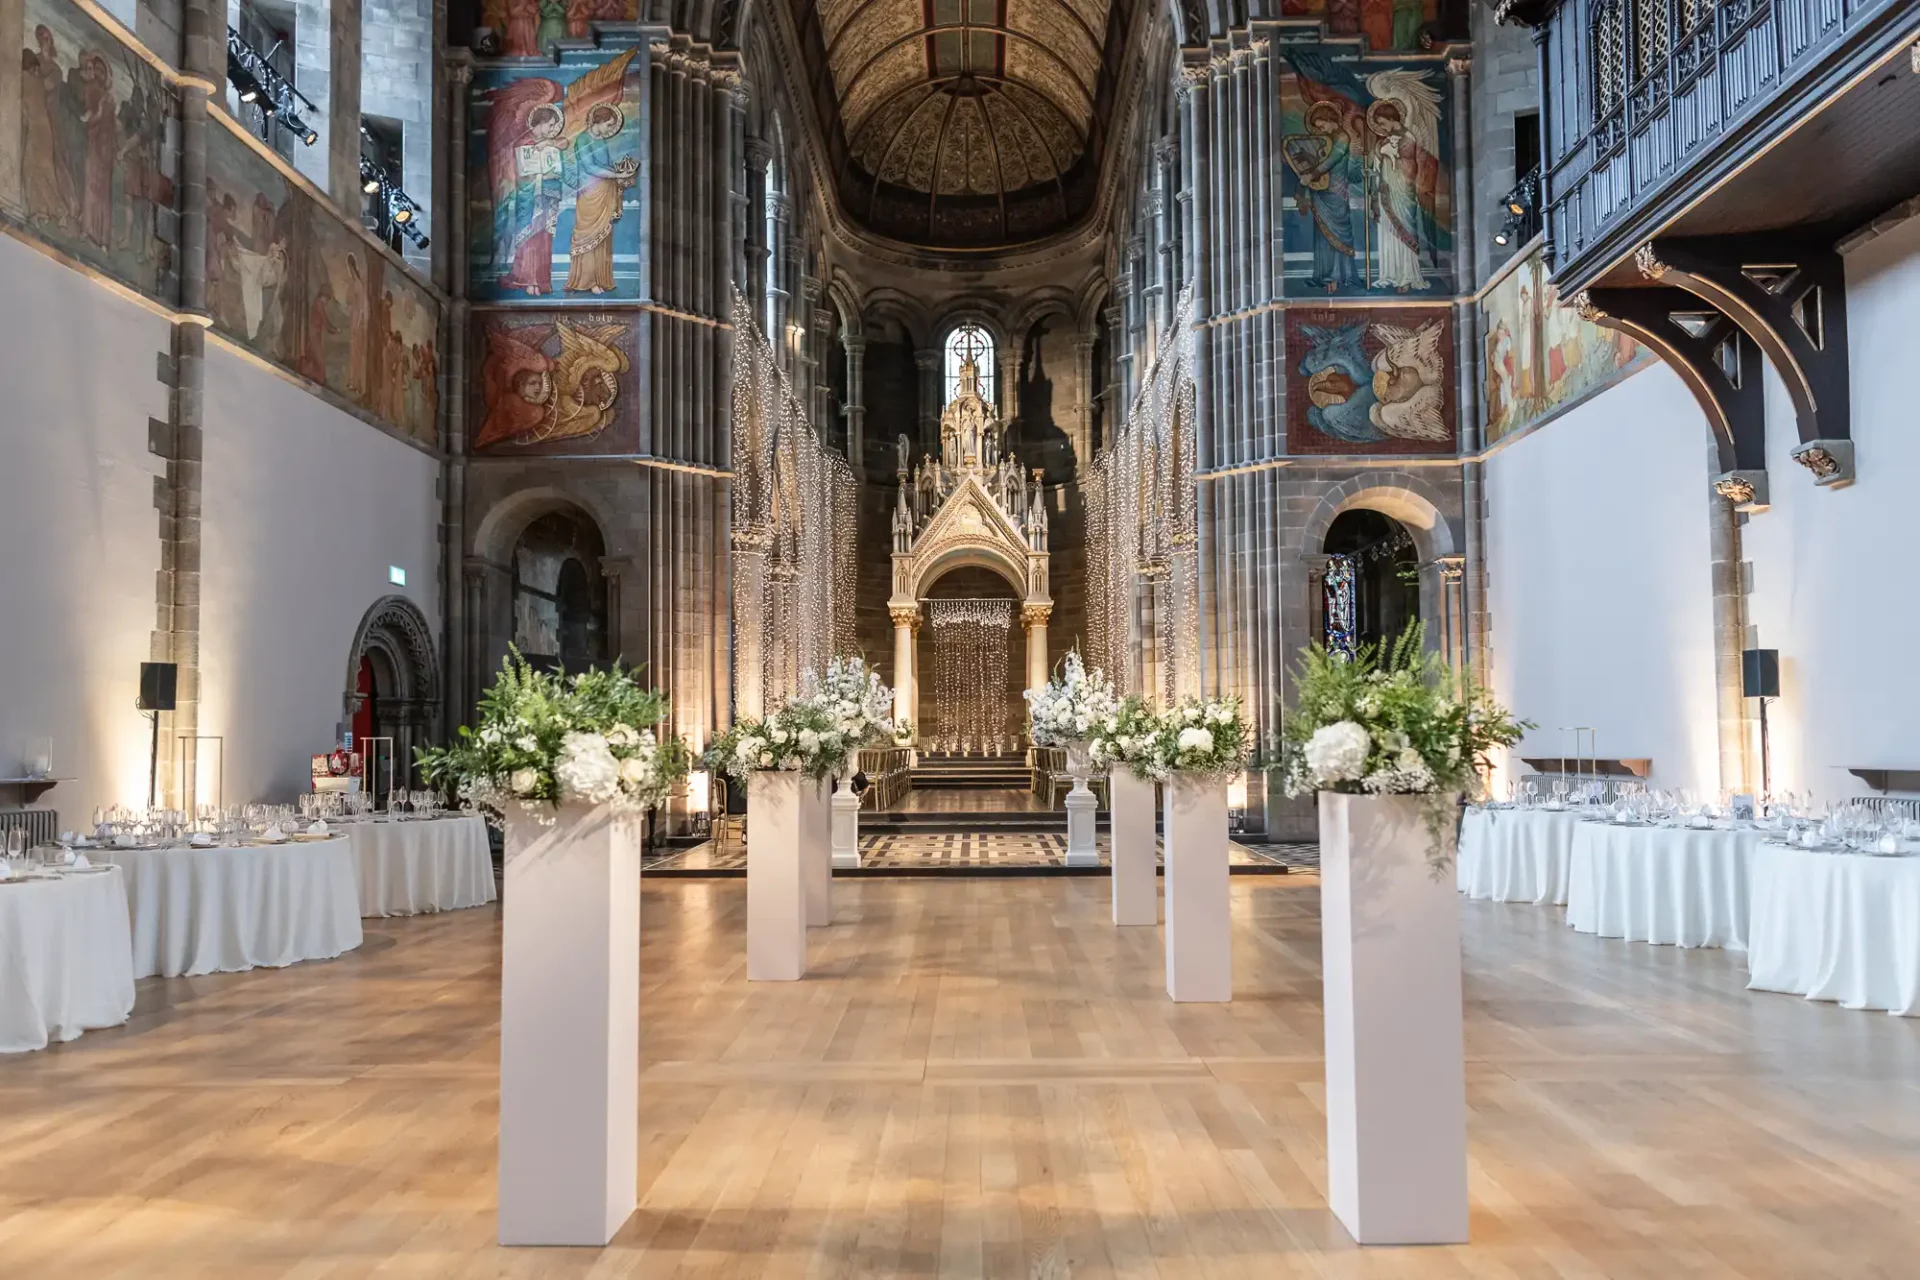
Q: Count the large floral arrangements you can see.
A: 8